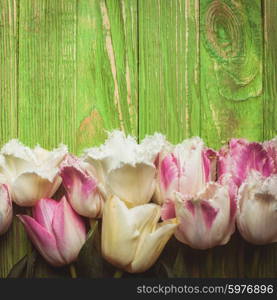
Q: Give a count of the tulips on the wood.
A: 10